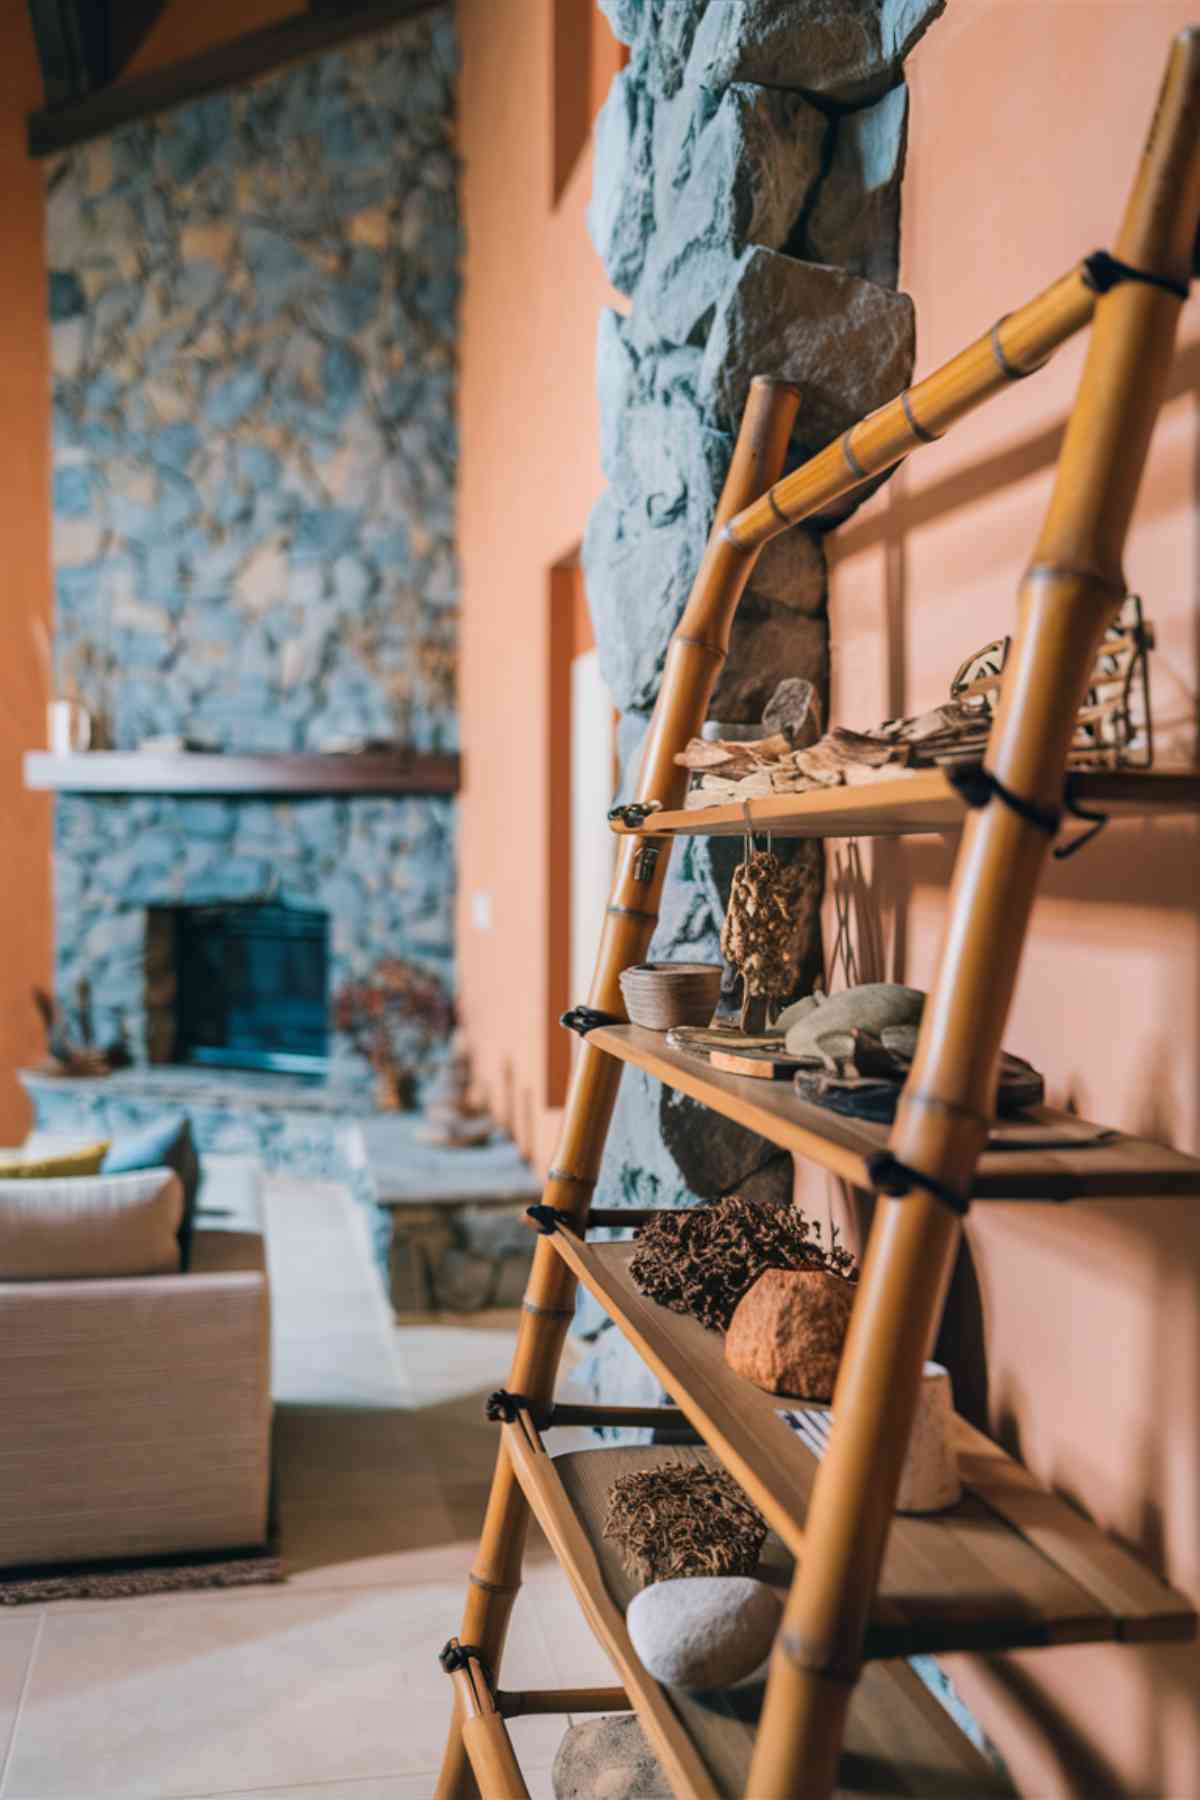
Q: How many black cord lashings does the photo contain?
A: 8